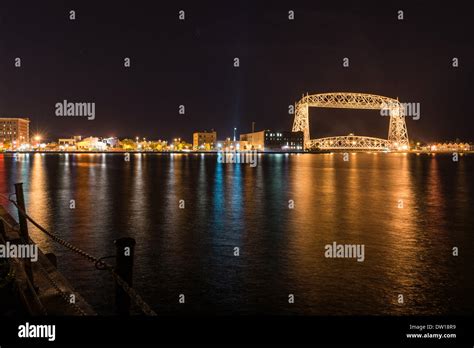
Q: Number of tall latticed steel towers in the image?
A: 2